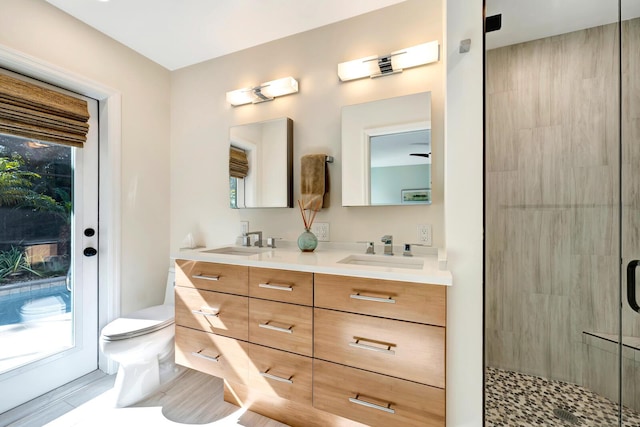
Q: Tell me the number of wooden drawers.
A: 9